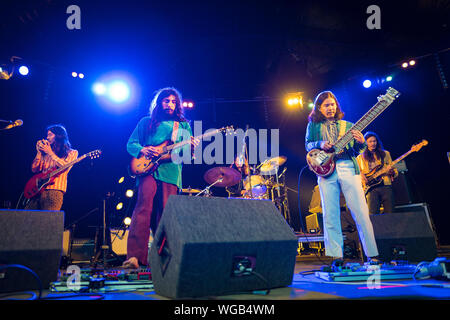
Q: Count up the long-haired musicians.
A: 4